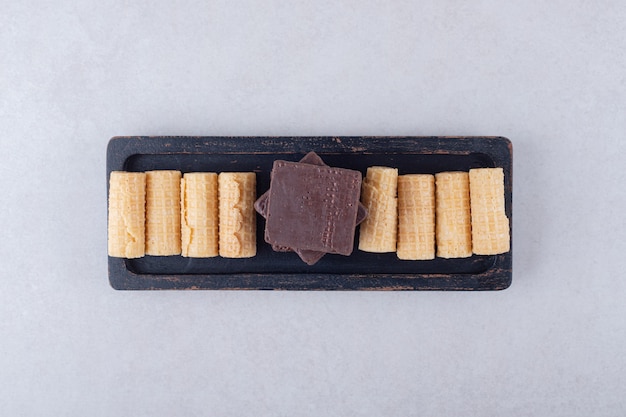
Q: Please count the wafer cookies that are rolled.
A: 8